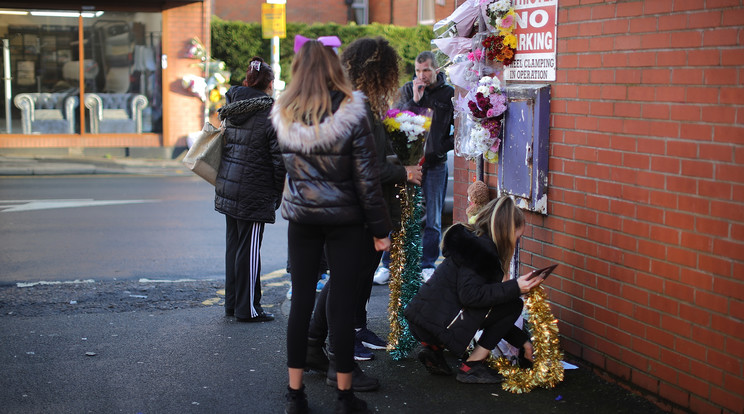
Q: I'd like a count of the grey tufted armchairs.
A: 2